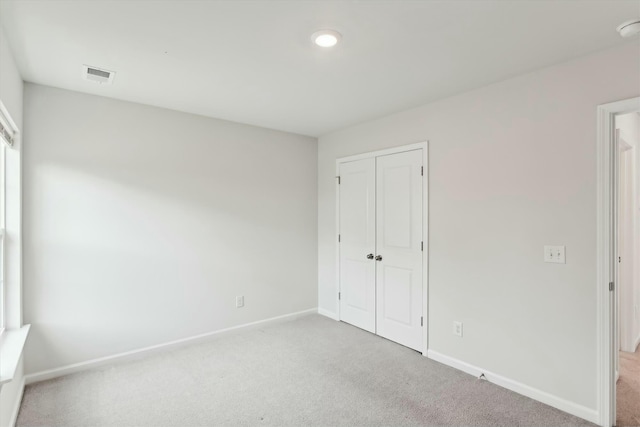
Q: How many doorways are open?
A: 1